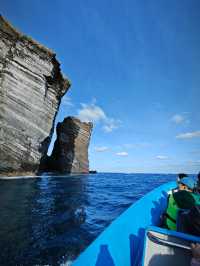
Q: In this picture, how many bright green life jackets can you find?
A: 1